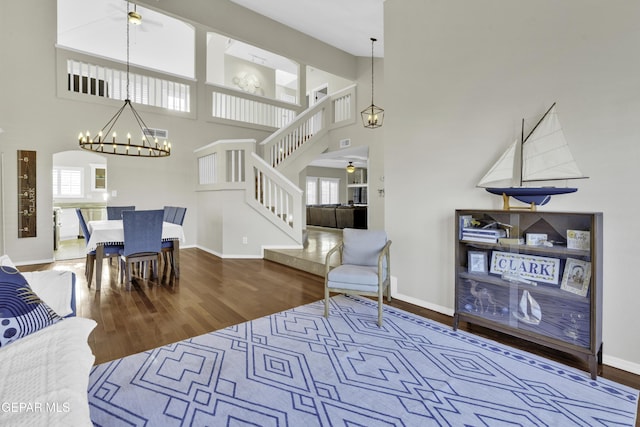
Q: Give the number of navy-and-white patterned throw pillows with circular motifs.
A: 1